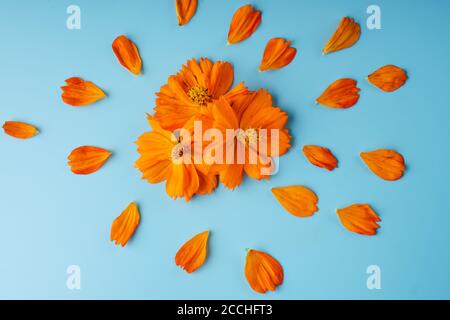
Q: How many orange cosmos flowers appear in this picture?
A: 3